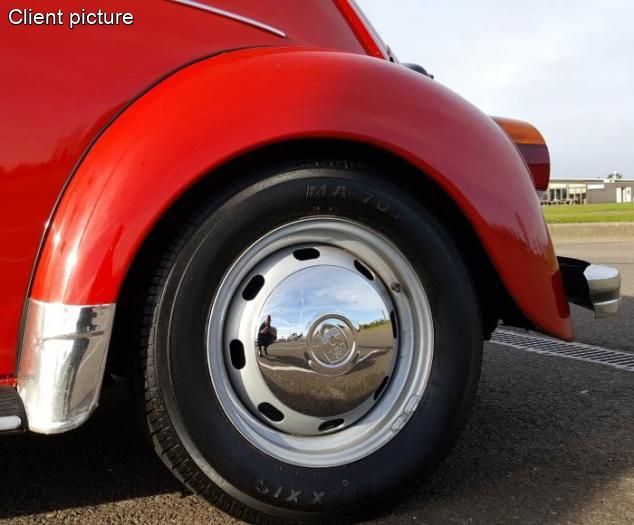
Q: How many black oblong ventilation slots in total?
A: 8